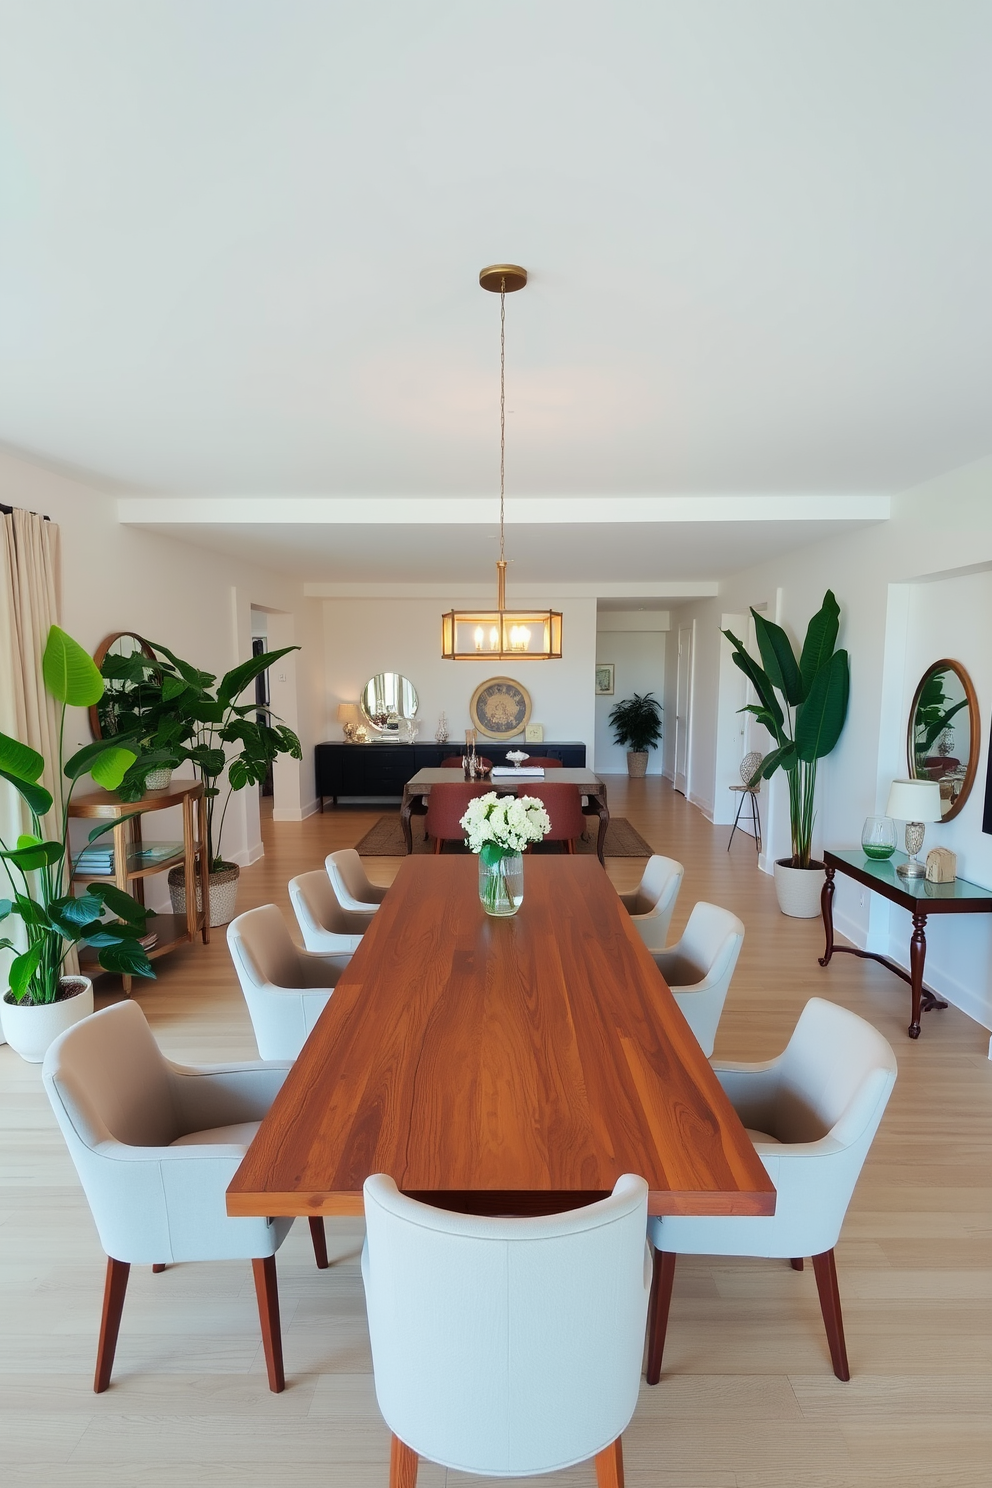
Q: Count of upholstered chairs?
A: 12